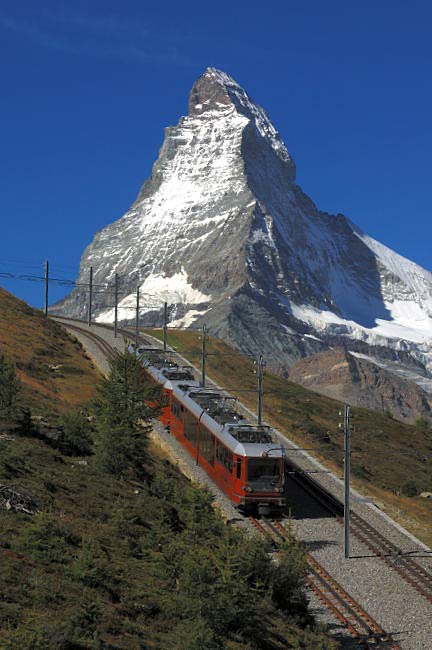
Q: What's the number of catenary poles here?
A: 8